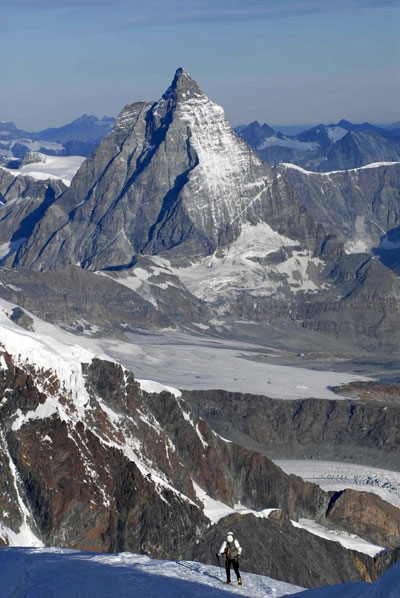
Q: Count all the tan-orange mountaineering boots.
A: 2